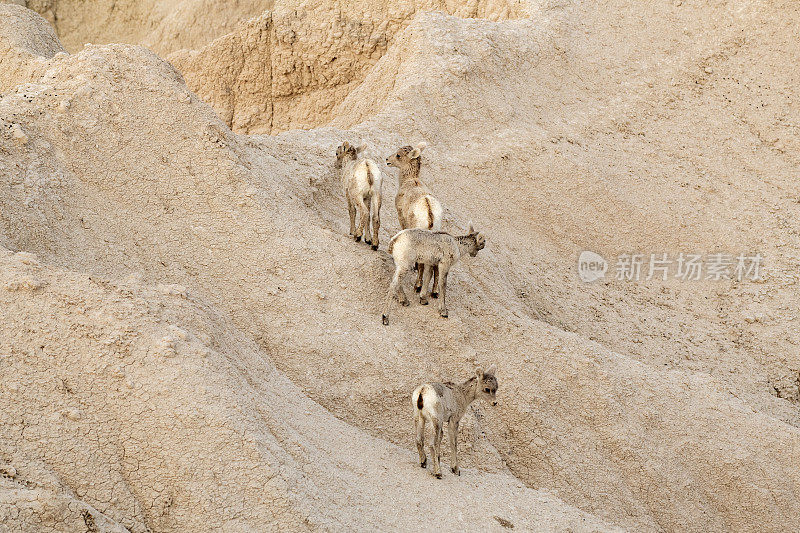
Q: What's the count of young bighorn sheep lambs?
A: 4